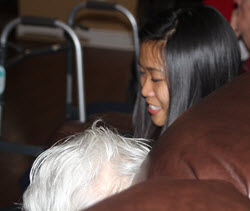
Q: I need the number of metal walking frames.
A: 1